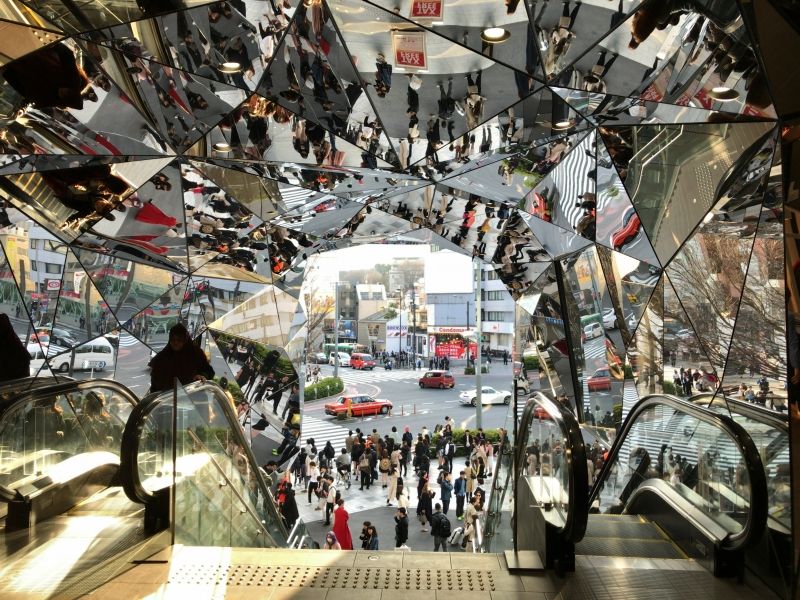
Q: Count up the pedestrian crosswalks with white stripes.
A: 2